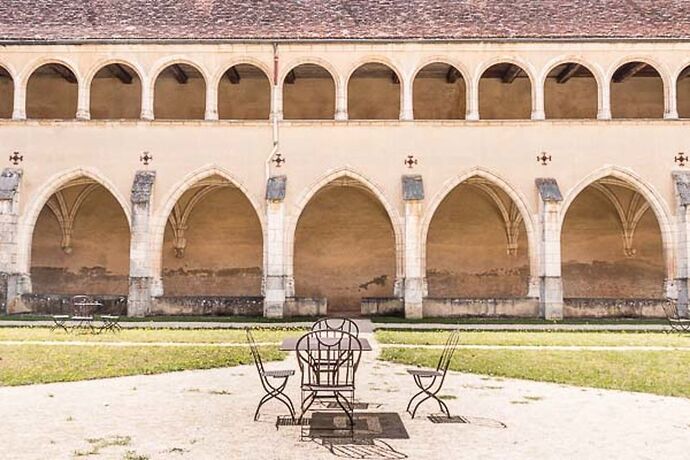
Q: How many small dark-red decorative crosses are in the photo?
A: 6